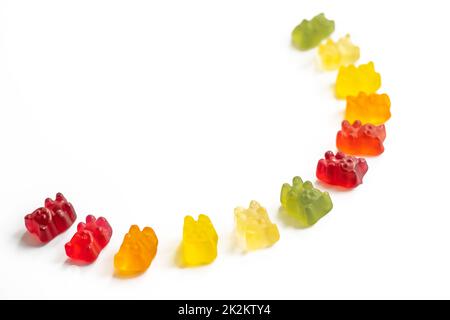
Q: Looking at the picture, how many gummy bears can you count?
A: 12